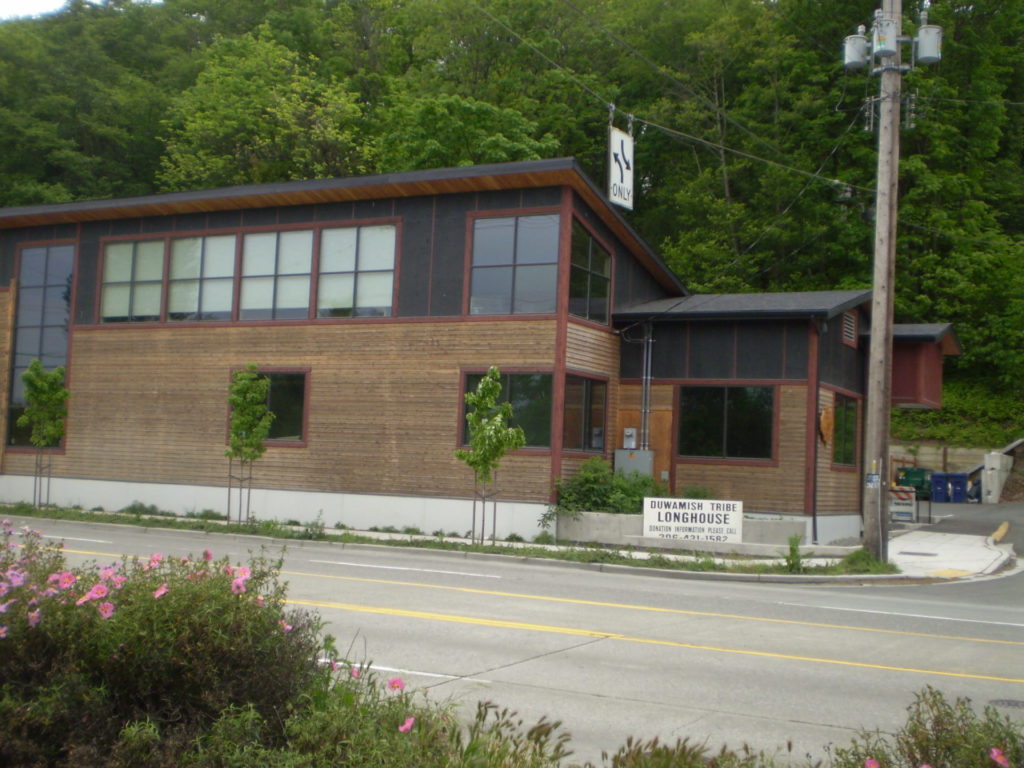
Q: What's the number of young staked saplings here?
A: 3